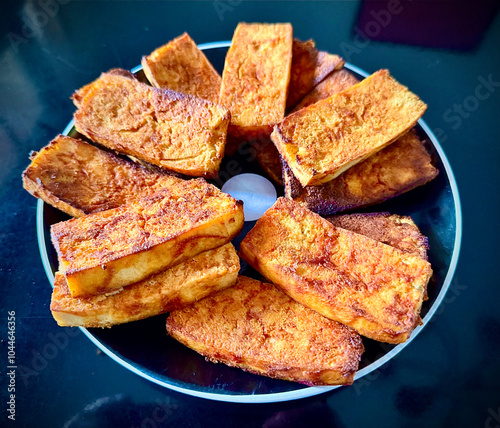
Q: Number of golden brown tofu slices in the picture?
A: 14